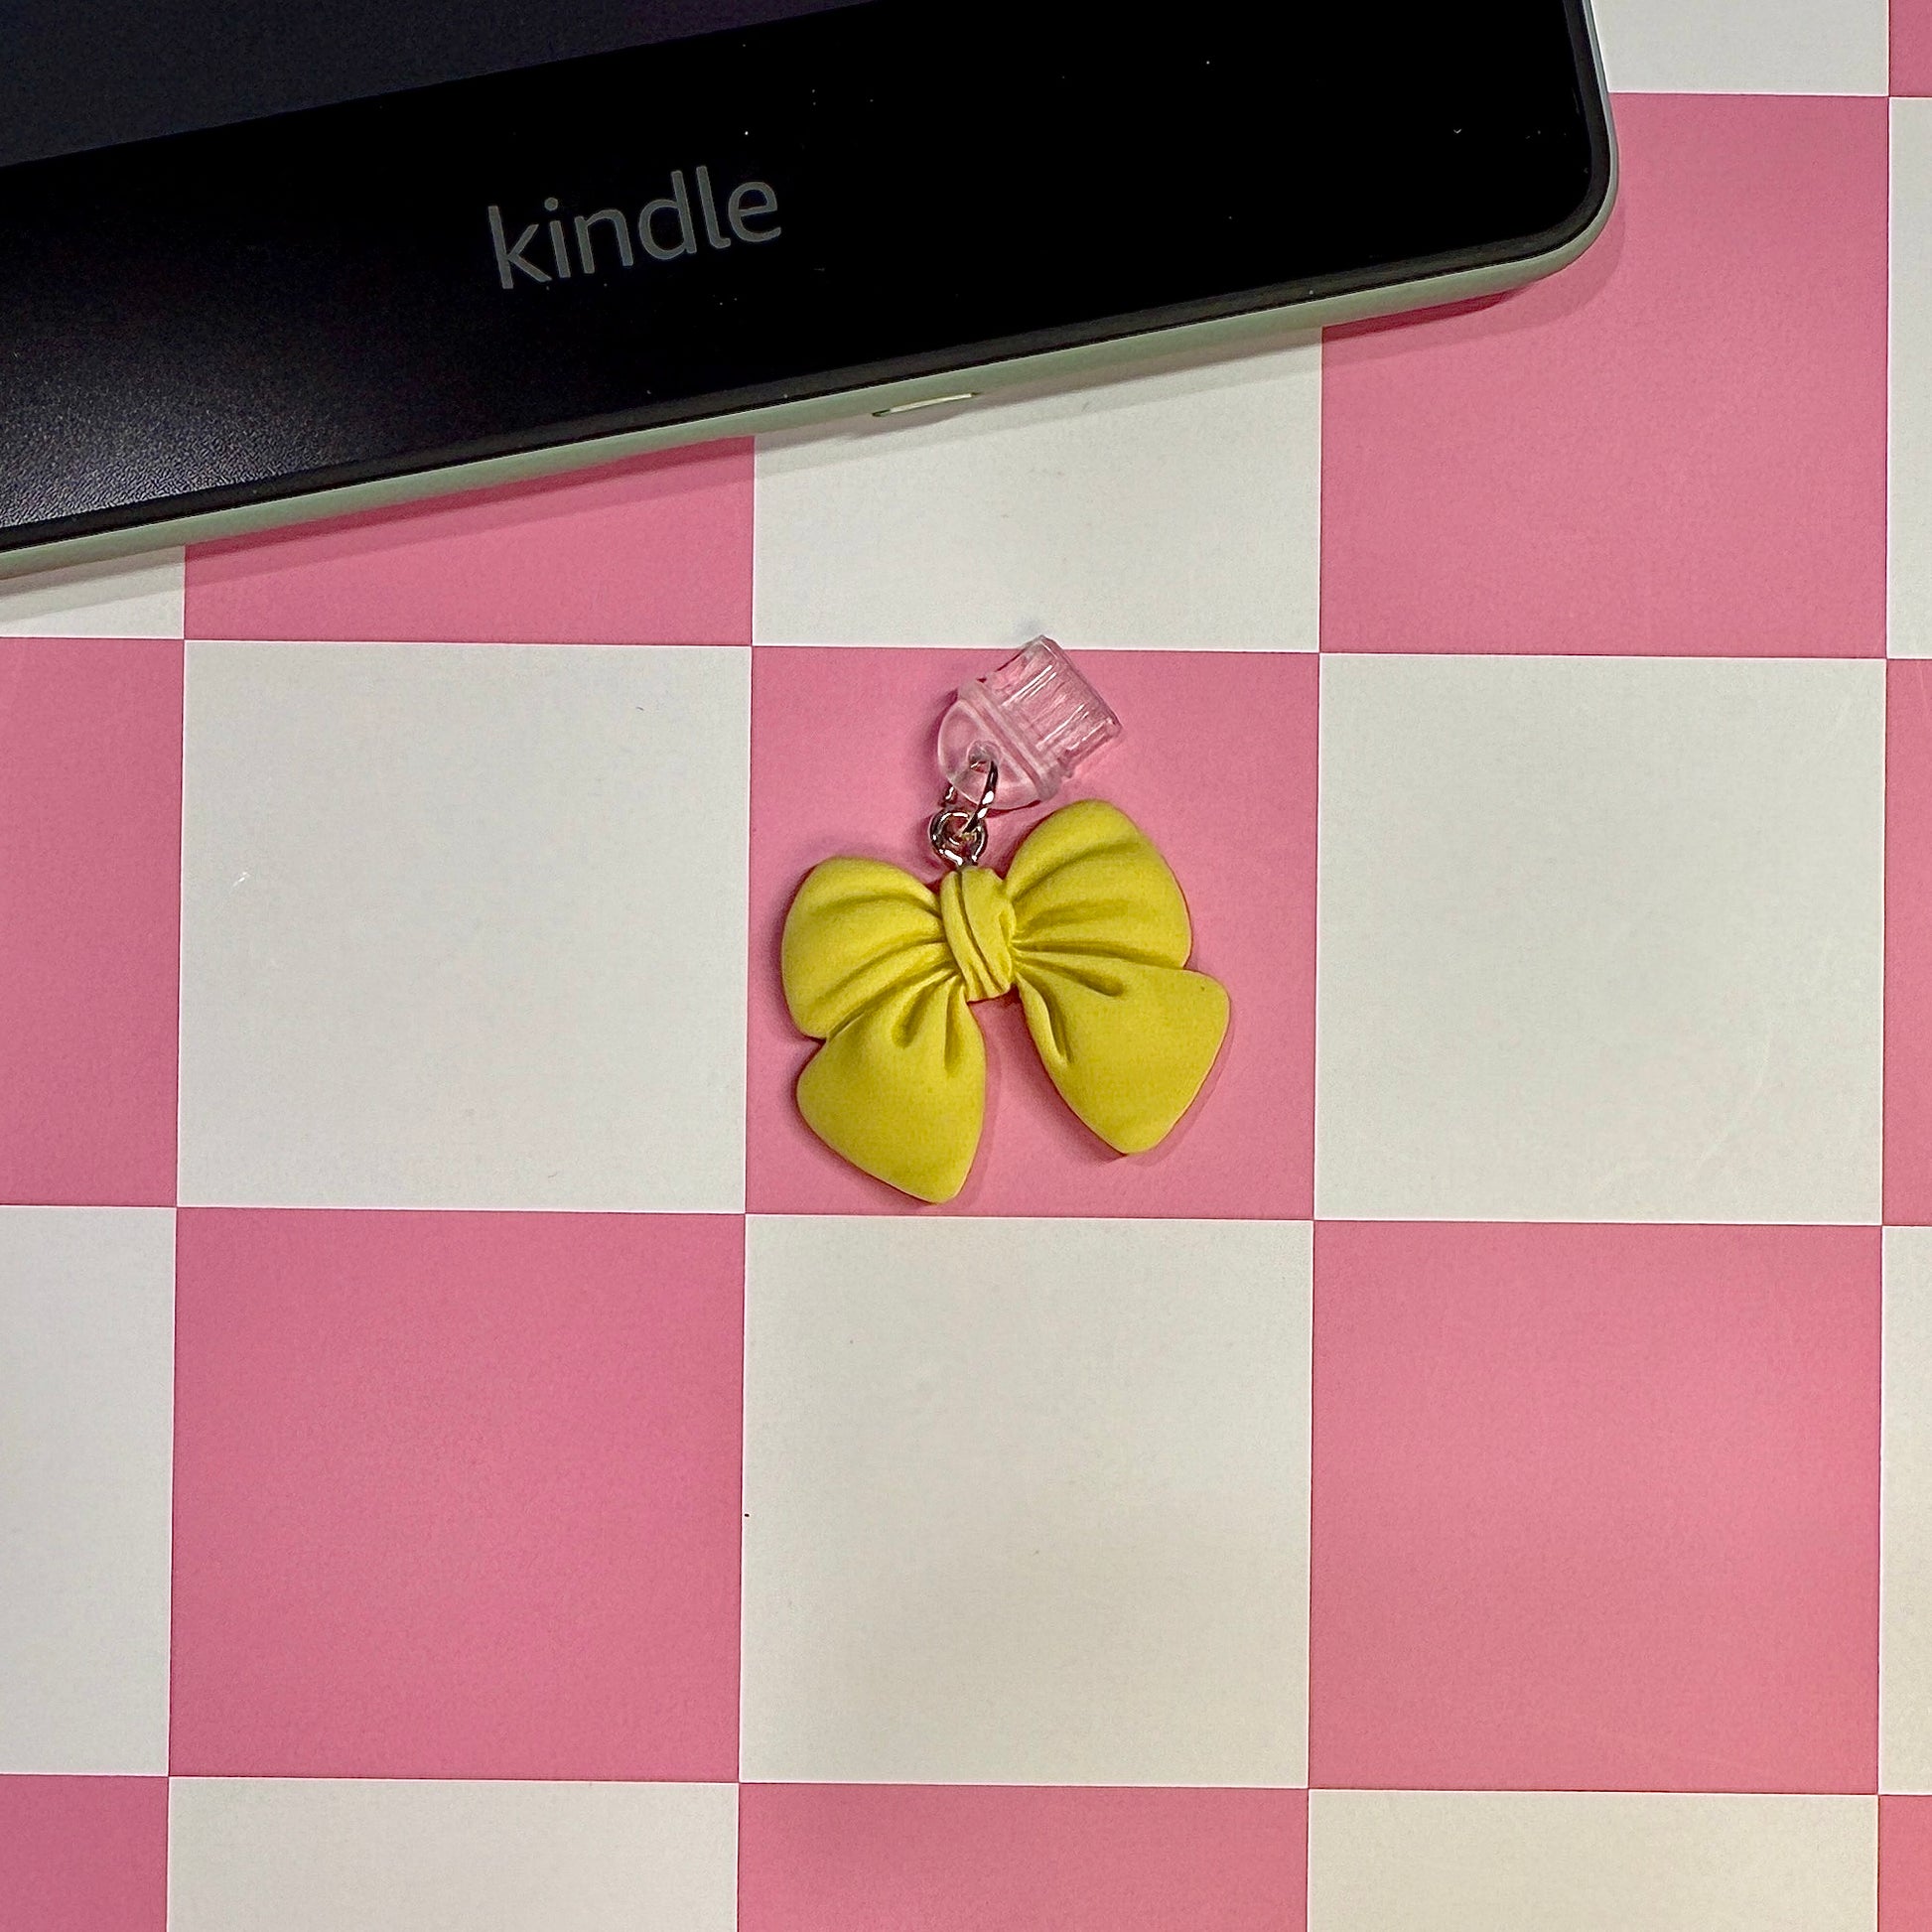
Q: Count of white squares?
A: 11